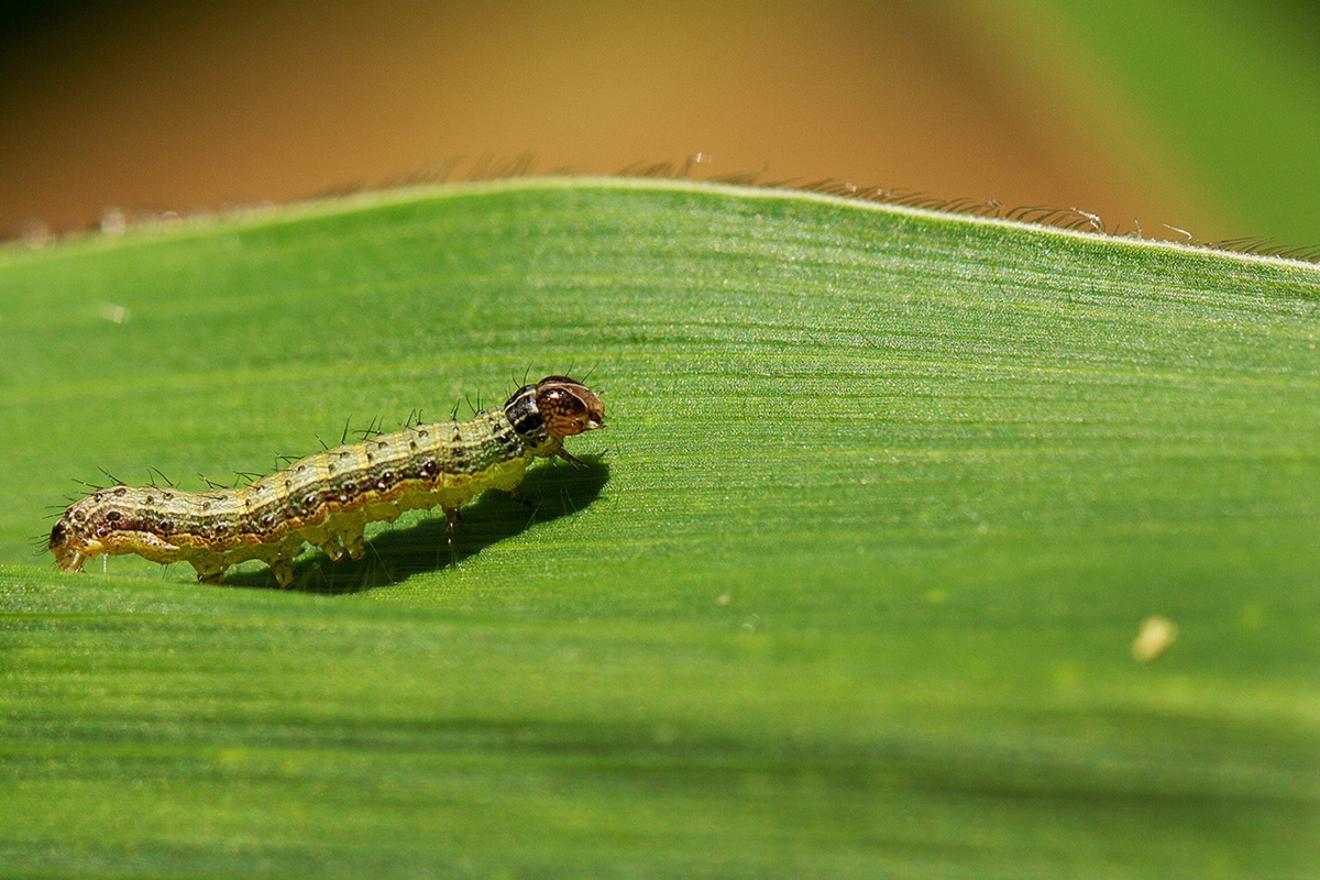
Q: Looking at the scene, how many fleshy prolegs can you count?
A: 5